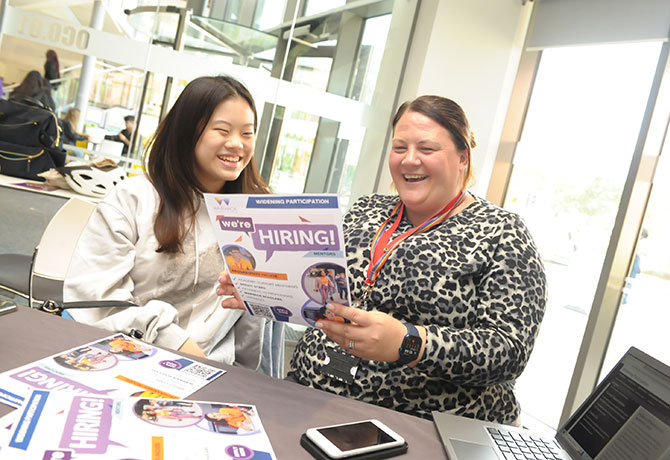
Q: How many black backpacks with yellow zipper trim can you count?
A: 1